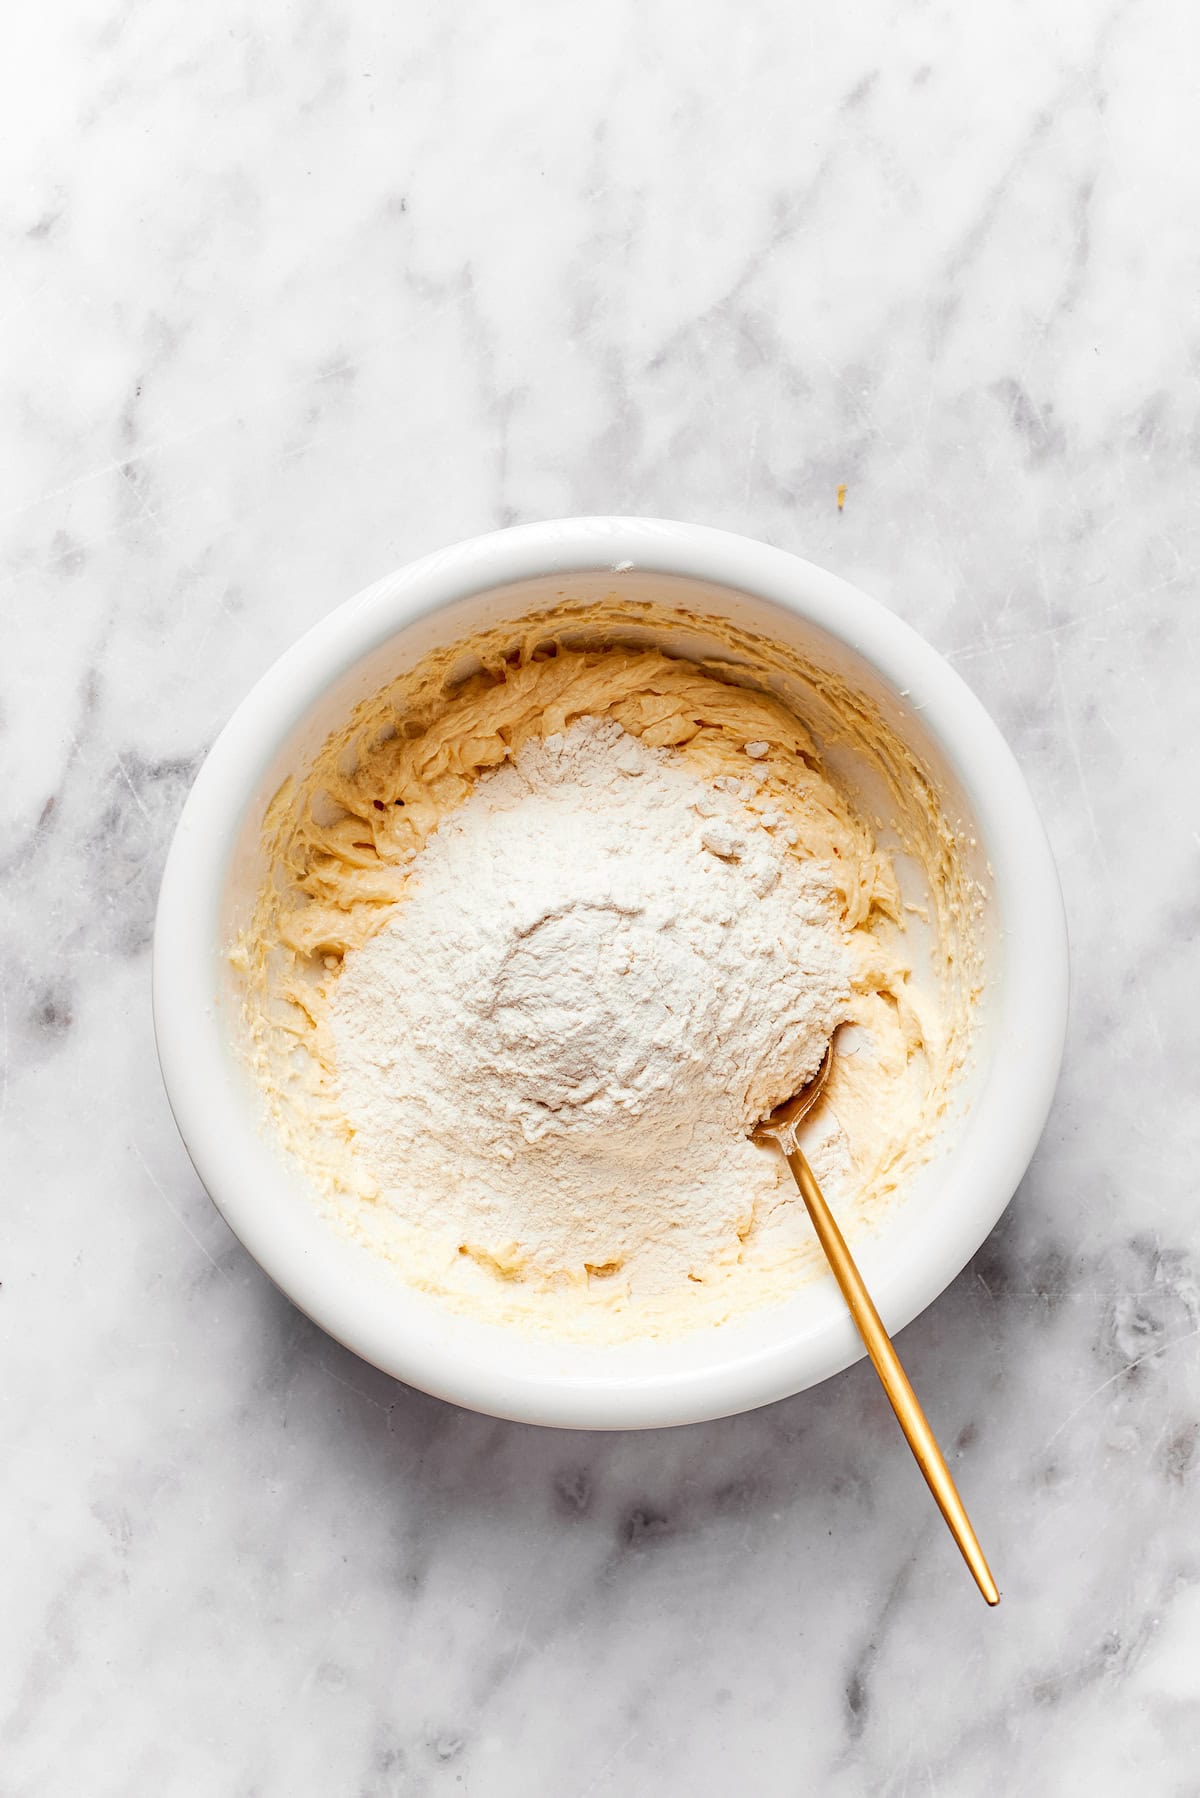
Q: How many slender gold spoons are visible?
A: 1